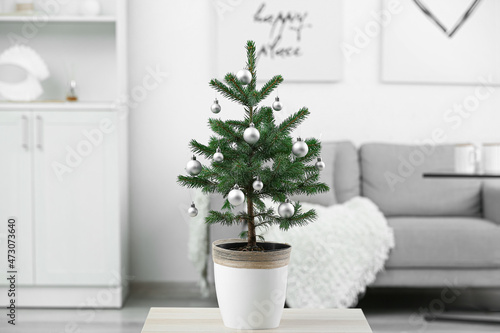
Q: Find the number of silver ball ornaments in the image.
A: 12